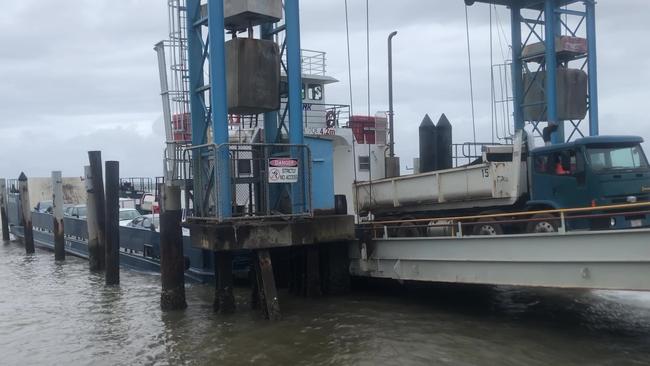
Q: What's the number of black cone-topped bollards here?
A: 2